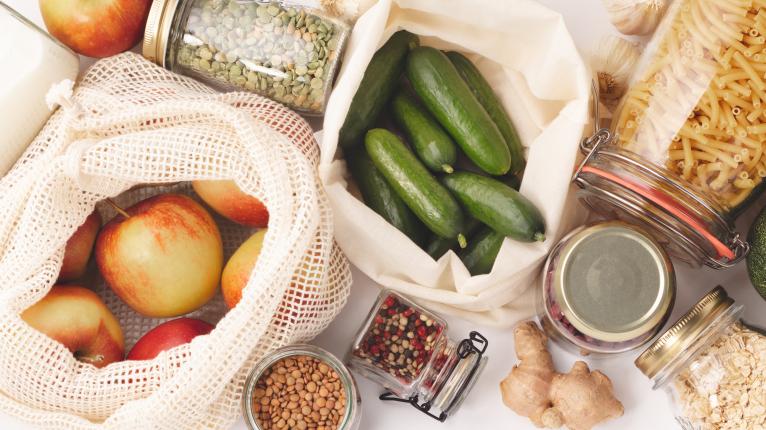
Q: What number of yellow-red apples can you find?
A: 6